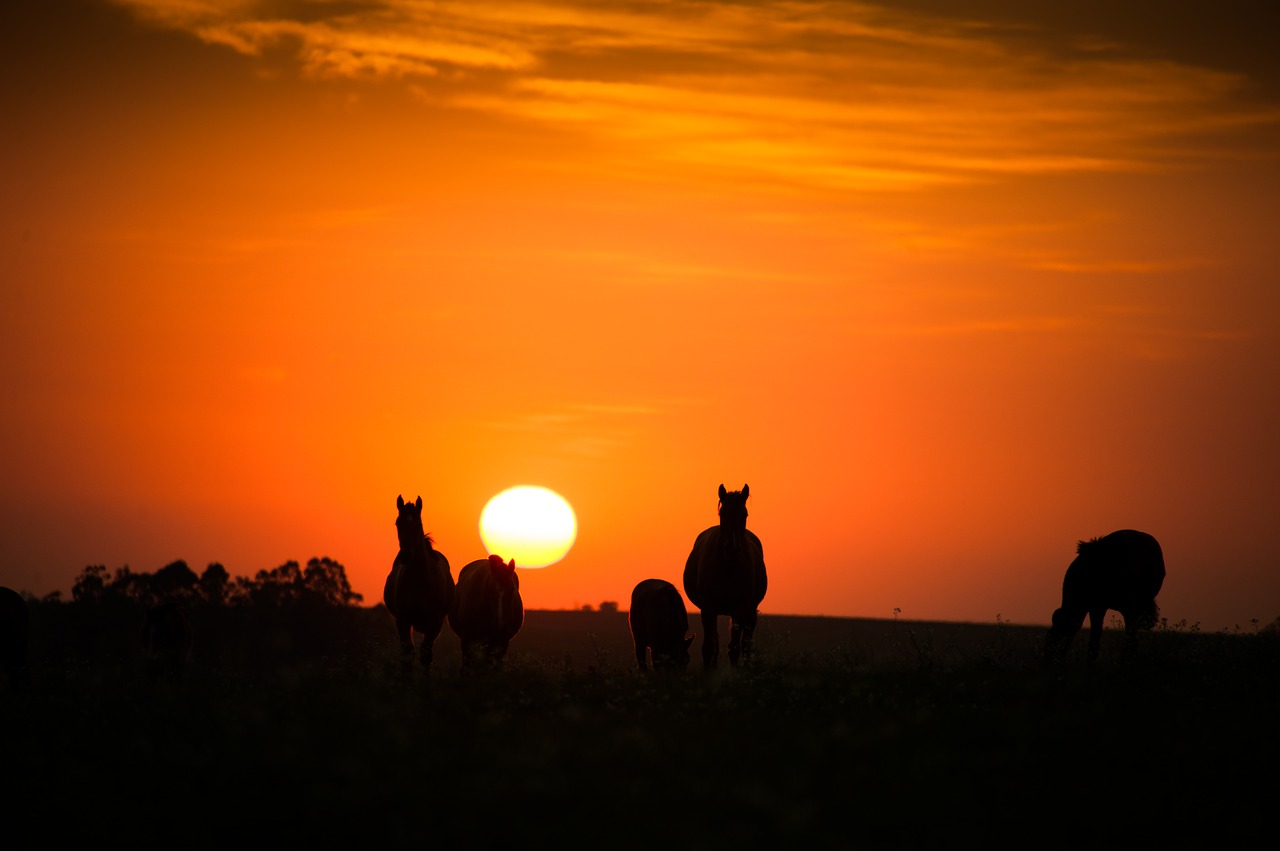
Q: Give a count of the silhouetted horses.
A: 5